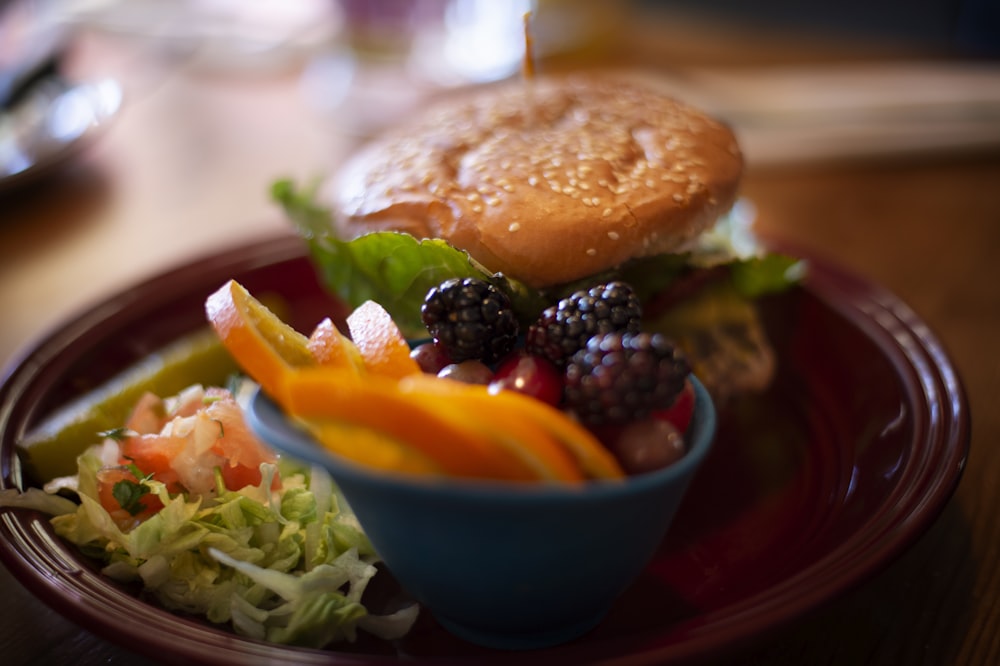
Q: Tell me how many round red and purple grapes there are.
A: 5